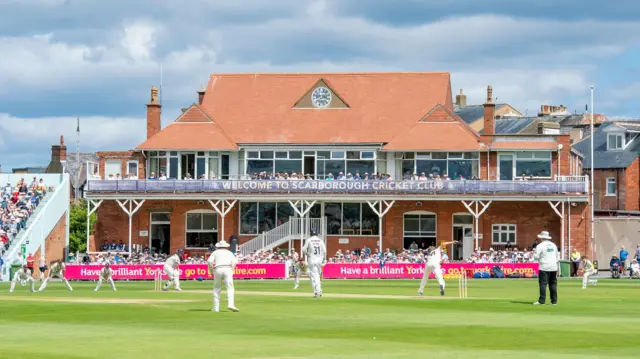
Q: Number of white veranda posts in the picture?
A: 7